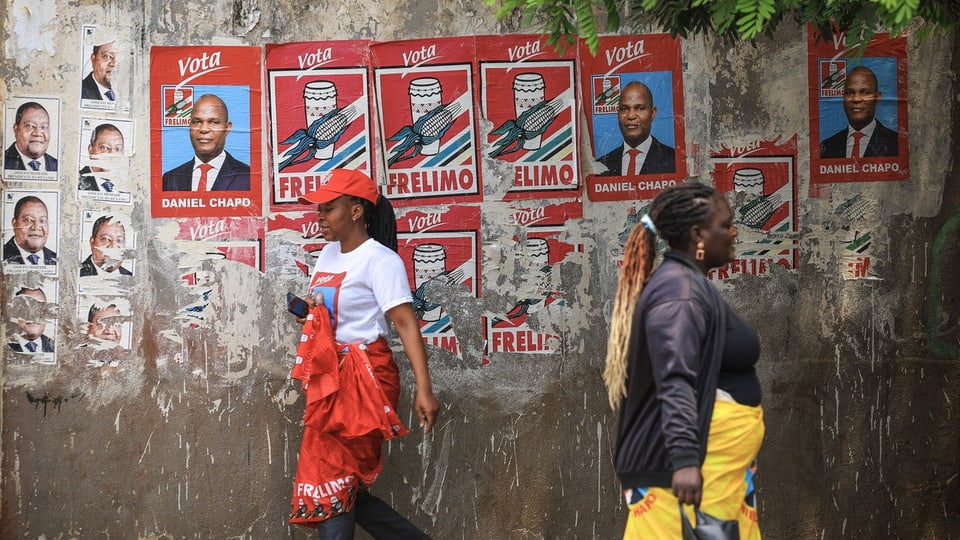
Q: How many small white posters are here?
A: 7